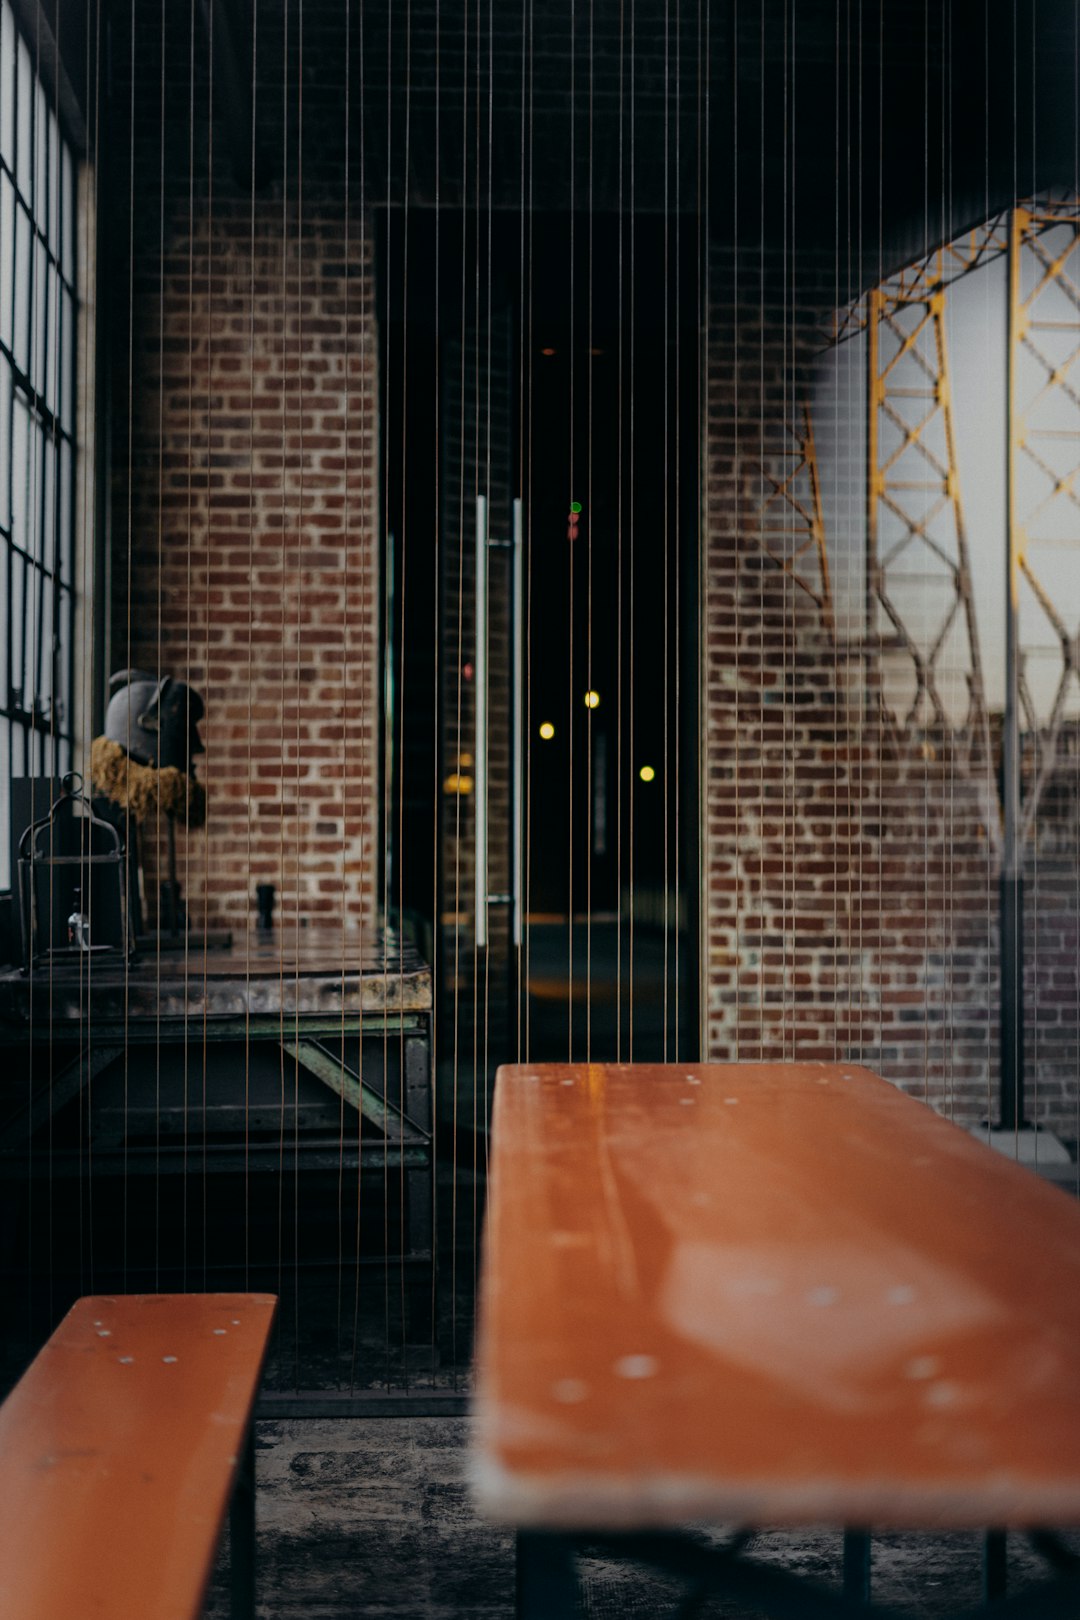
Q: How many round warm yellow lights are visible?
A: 3